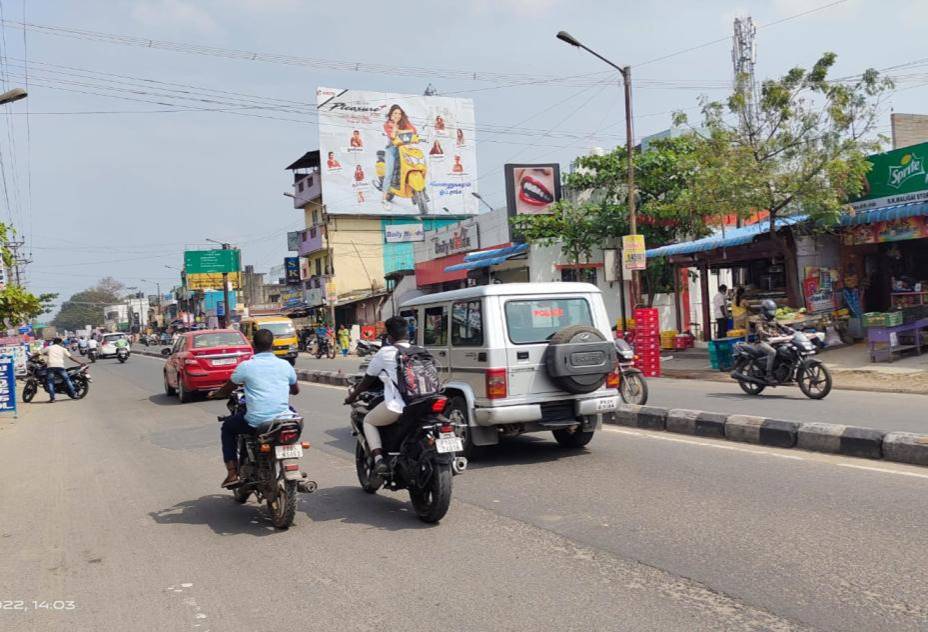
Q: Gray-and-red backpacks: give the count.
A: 1